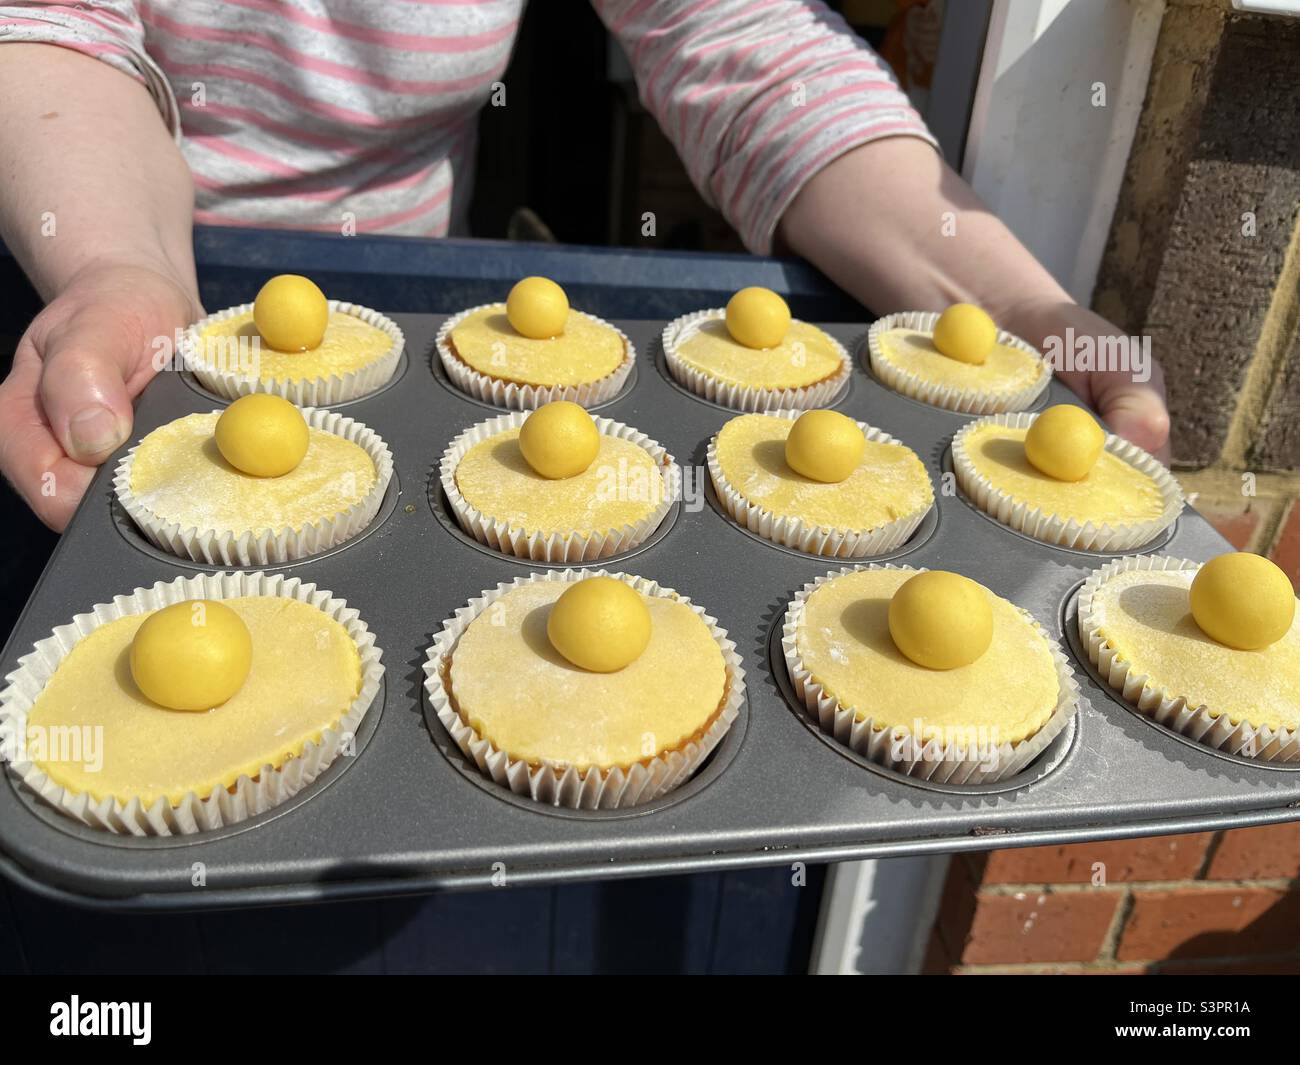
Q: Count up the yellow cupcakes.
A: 12